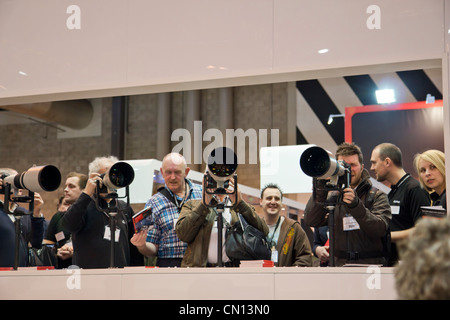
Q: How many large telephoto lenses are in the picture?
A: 4